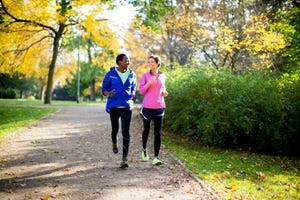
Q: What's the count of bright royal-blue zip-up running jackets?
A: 1